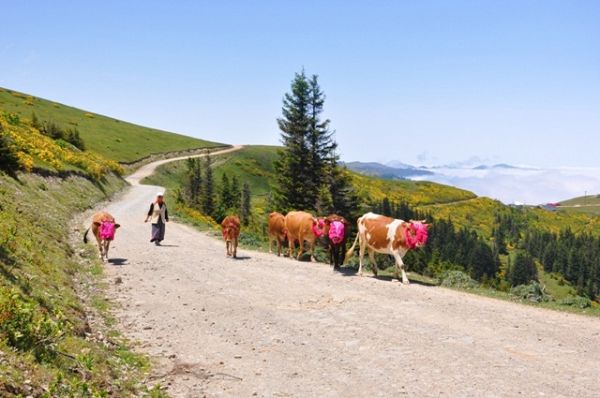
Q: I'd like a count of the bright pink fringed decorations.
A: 4